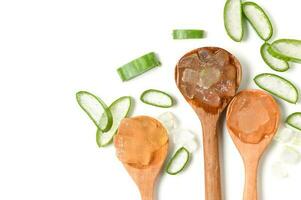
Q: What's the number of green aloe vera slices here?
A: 12